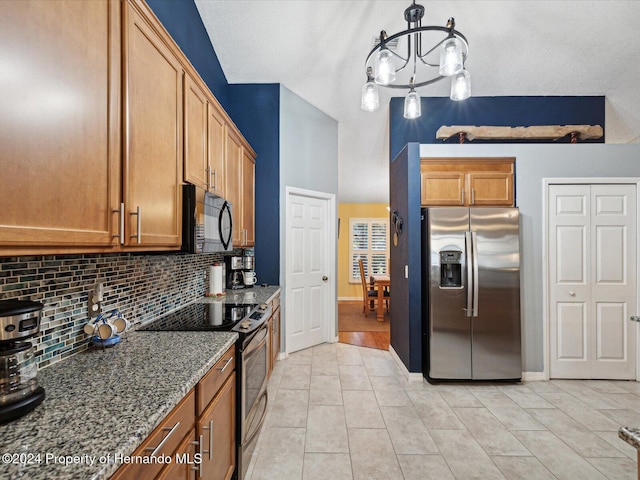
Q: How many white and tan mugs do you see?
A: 3